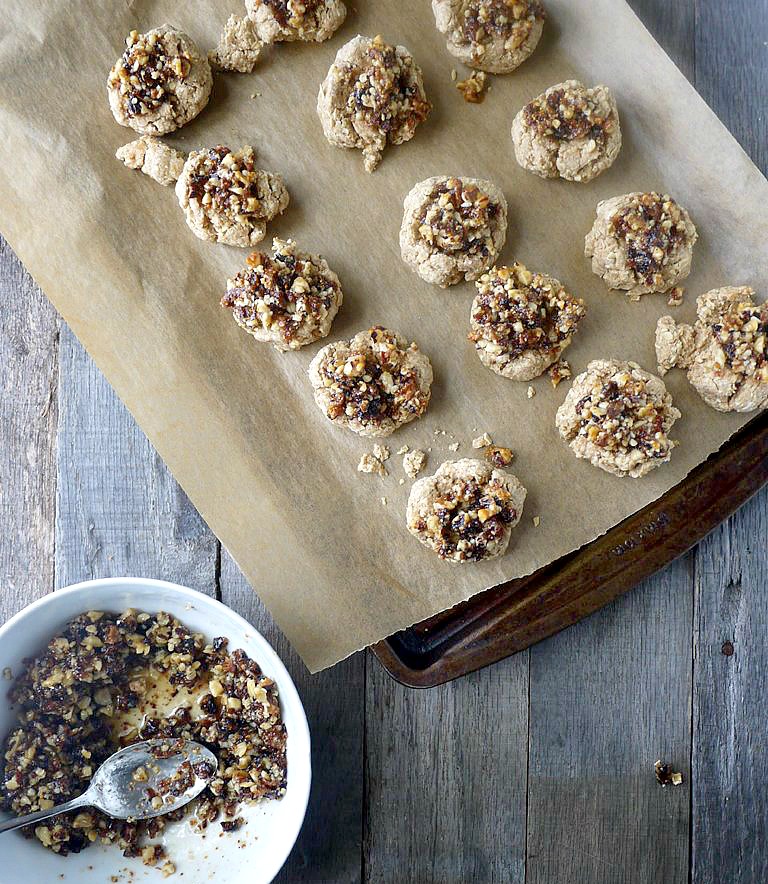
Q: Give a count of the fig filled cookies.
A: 14